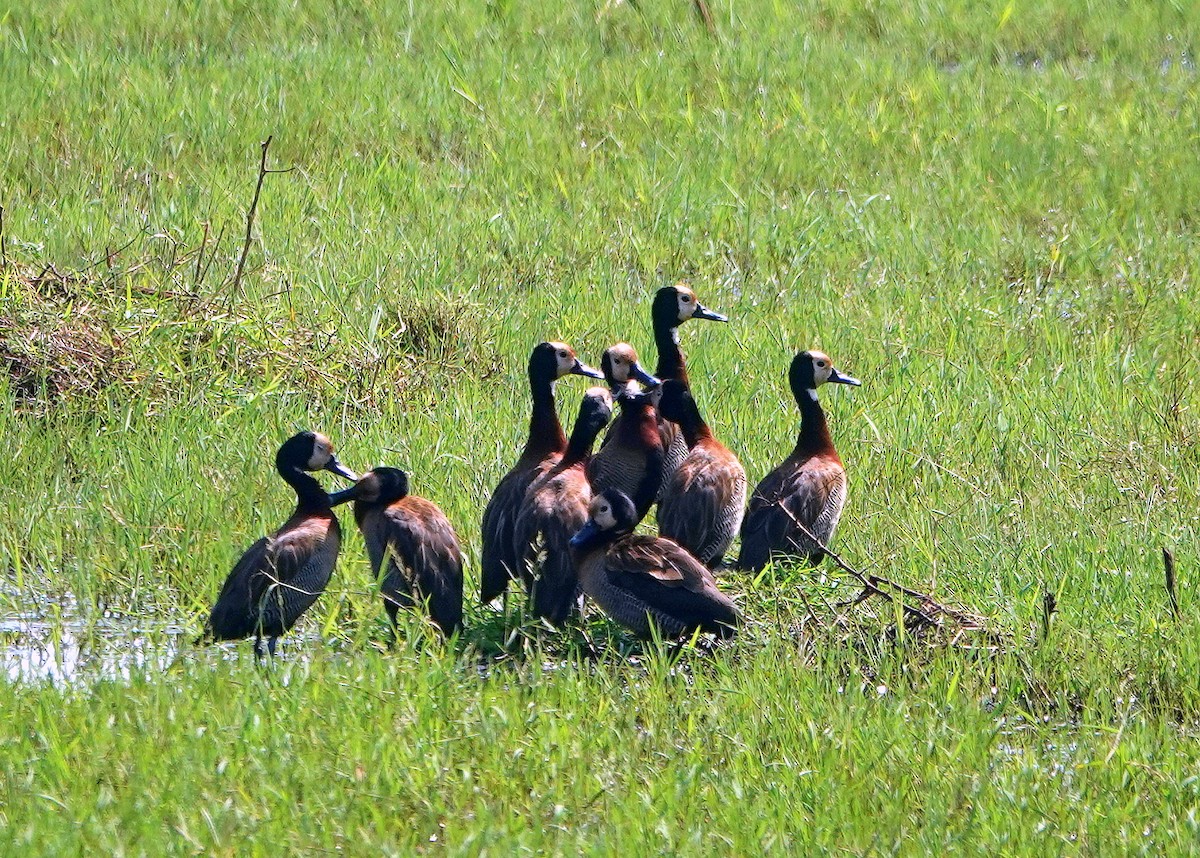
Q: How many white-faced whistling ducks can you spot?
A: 9